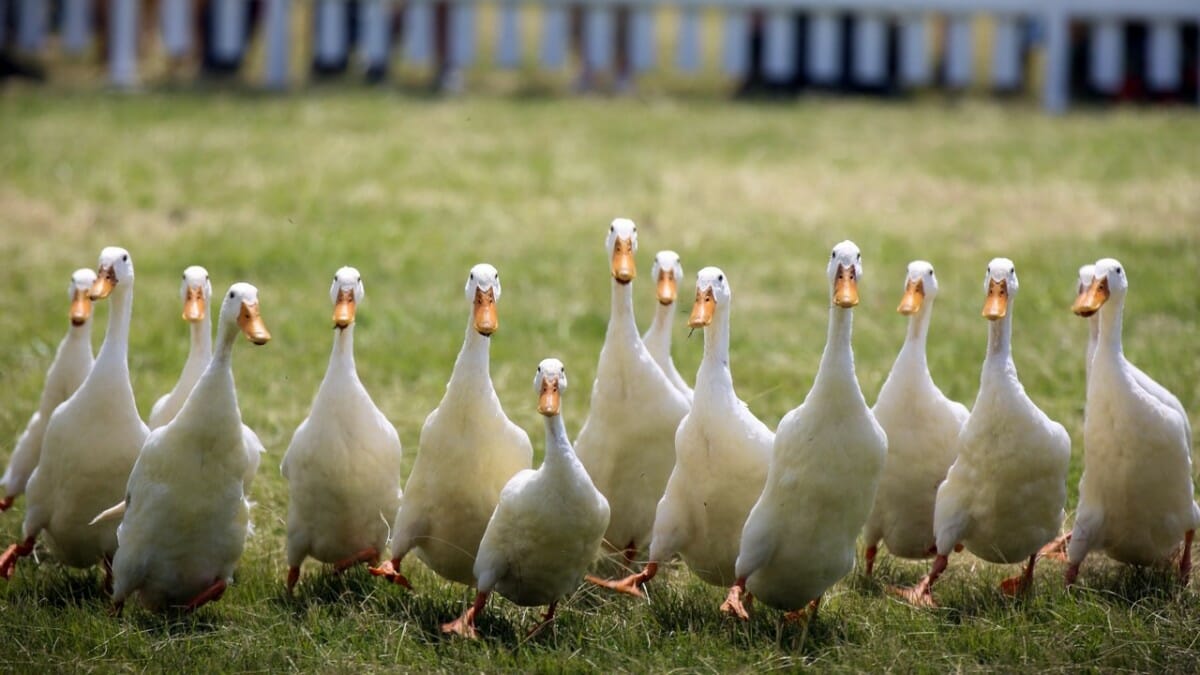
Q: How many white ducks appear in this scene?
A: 15